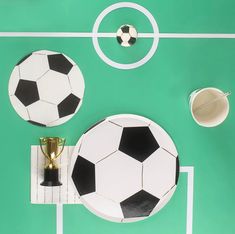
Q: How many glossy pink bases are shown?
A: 0